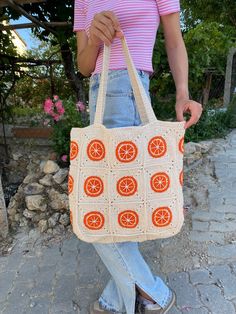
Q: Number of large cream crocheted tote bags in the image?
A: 1